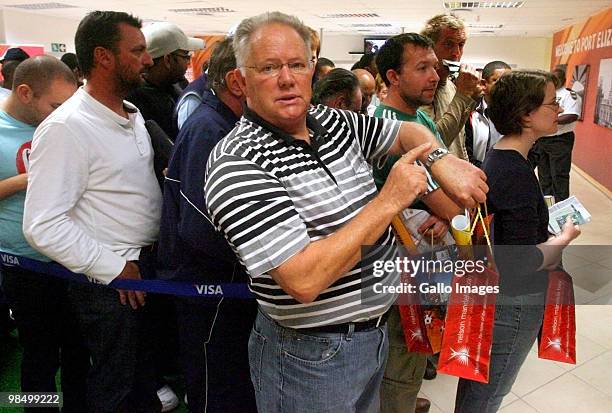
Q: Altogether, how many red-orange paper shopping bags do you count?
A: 3